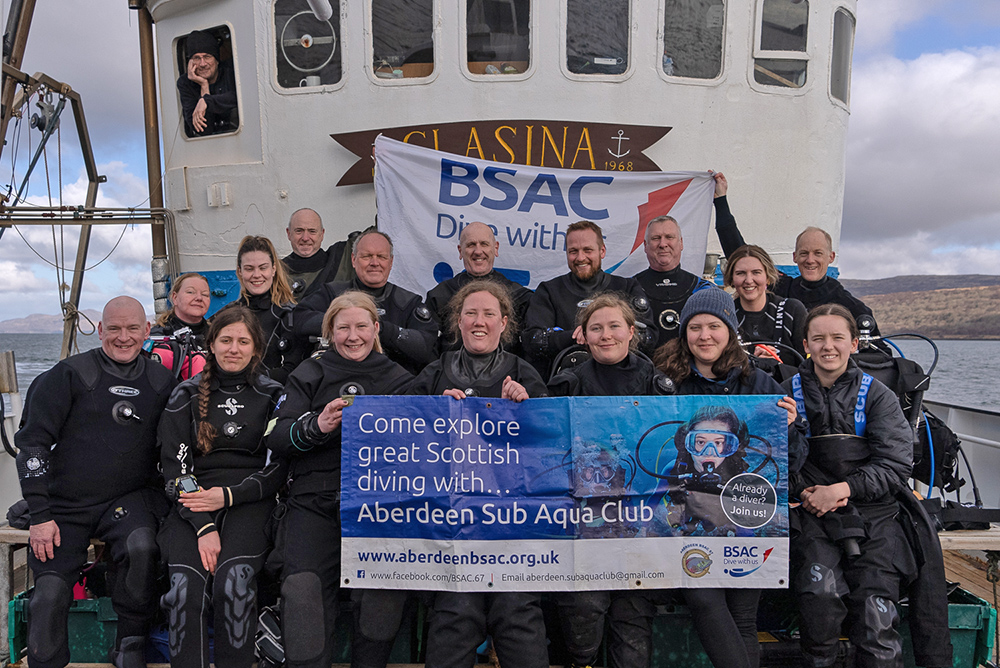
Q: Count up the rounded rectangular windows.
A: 8